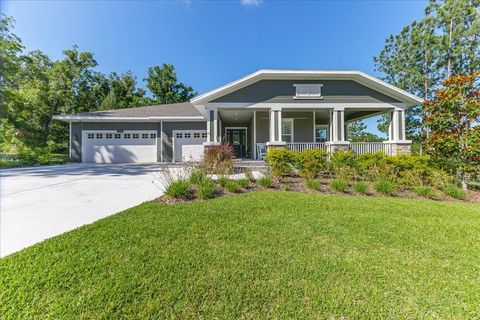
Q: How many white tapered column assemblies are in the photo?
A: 4